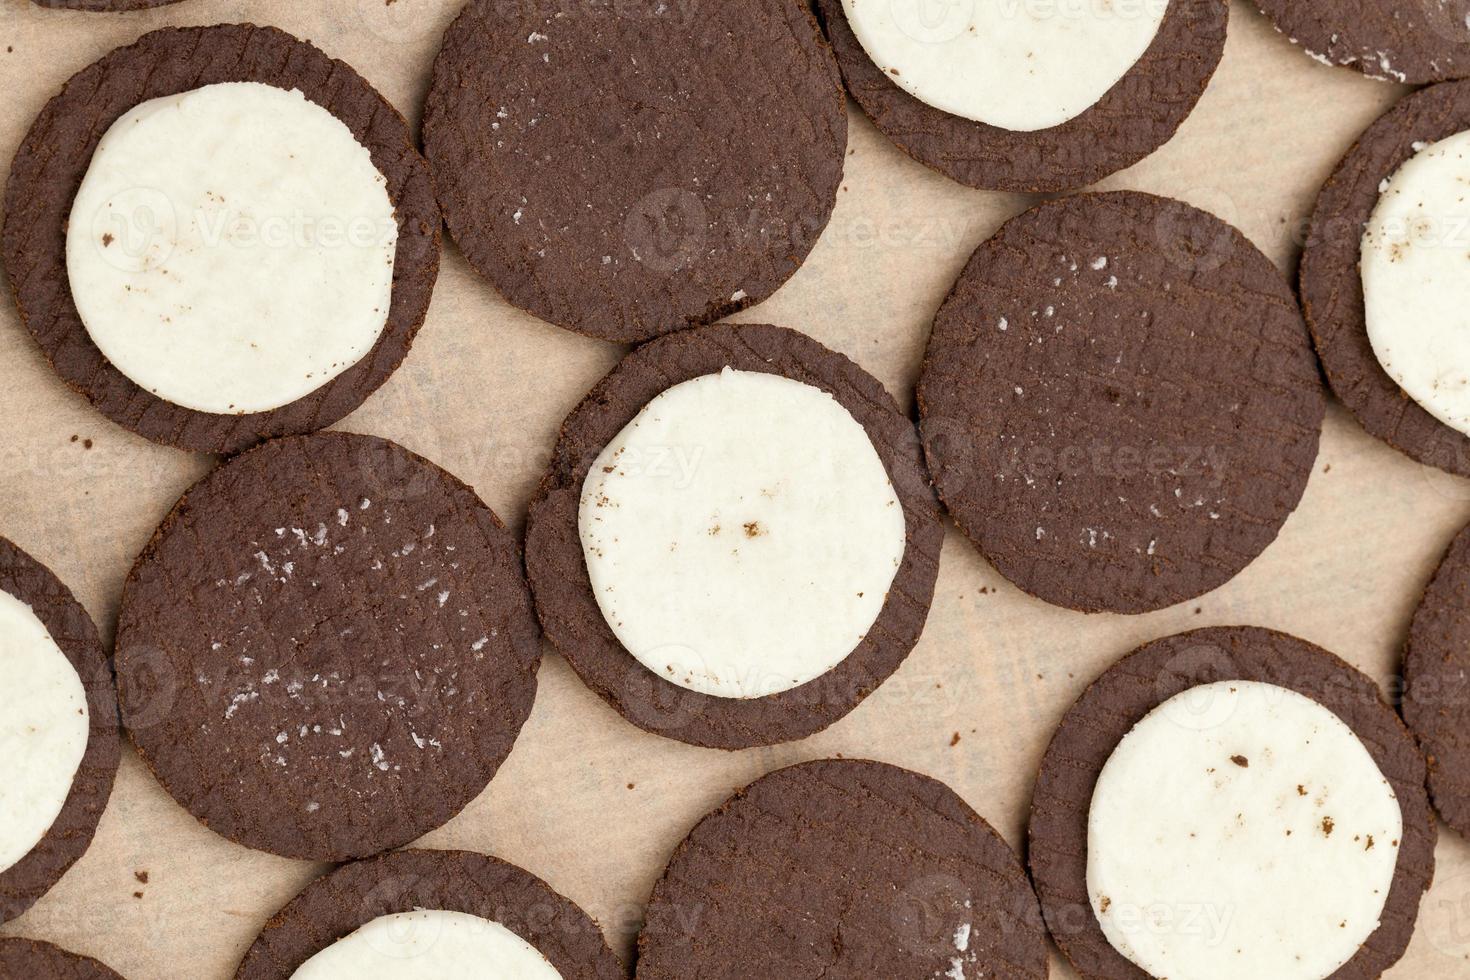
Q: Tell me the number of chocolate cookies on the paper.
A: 15